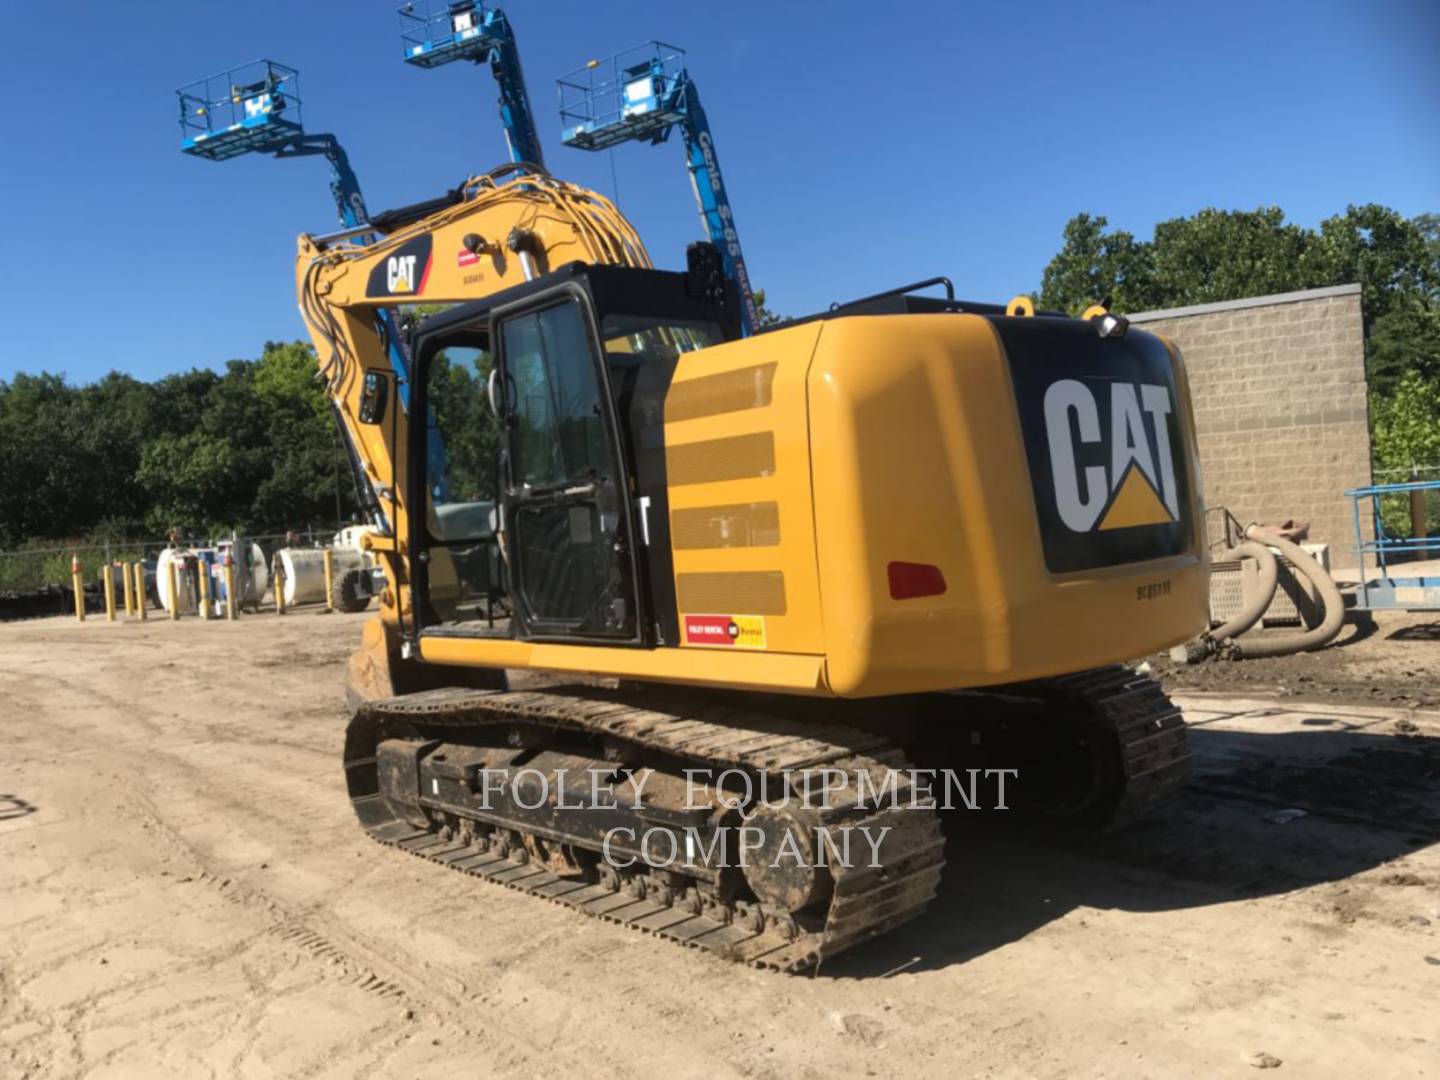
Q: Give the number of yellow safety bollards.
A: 9